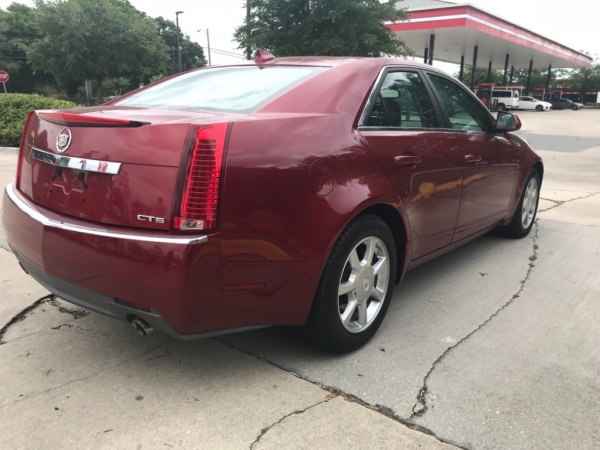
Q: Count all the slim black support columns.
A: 9